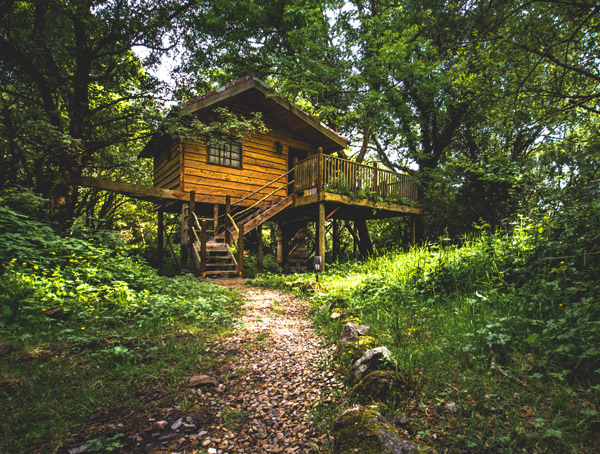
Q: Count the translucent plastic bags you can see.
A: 0